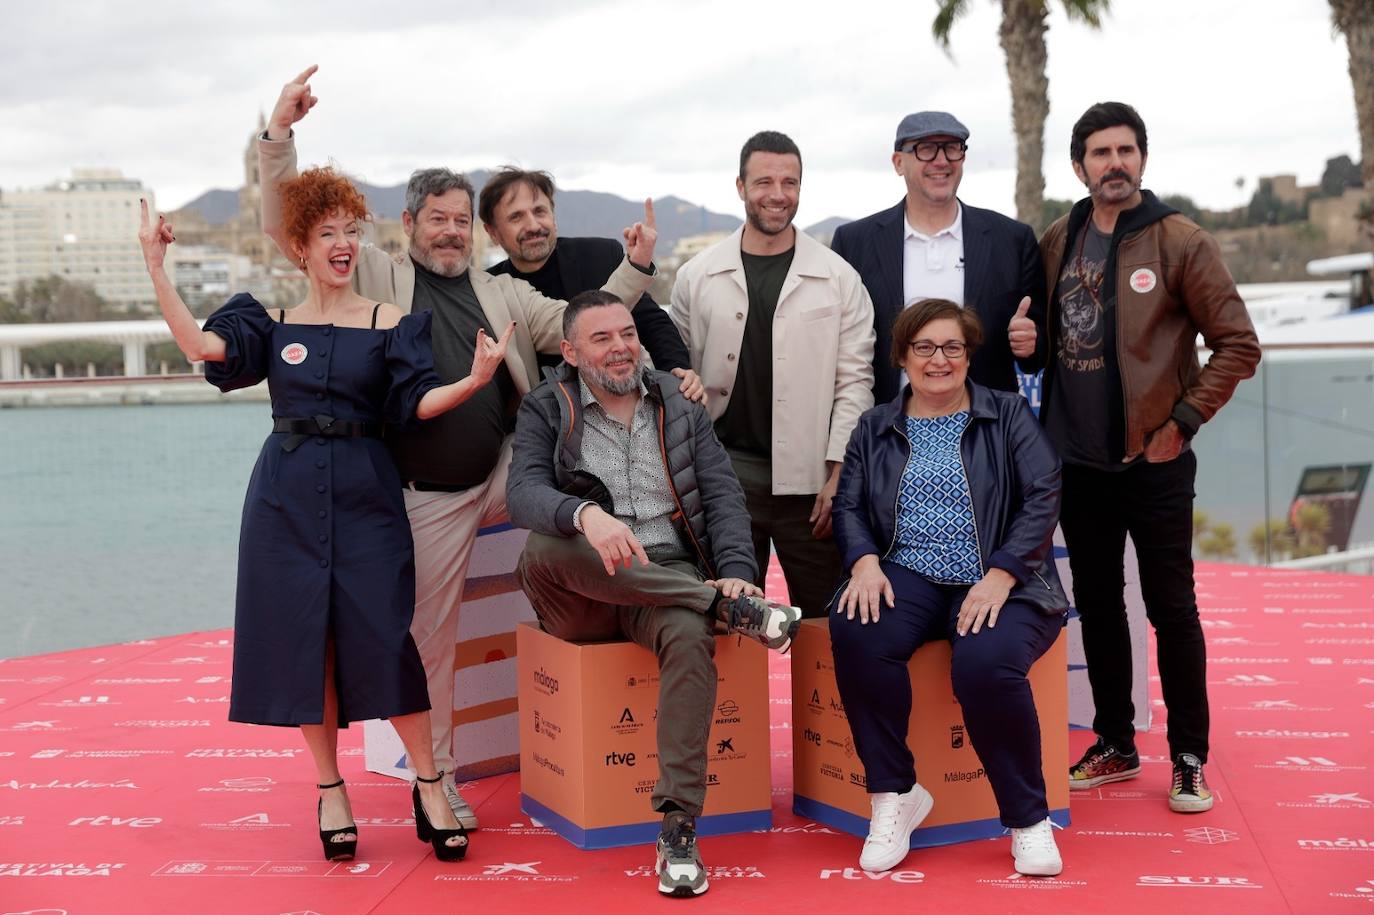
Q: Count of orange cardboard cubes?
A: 2